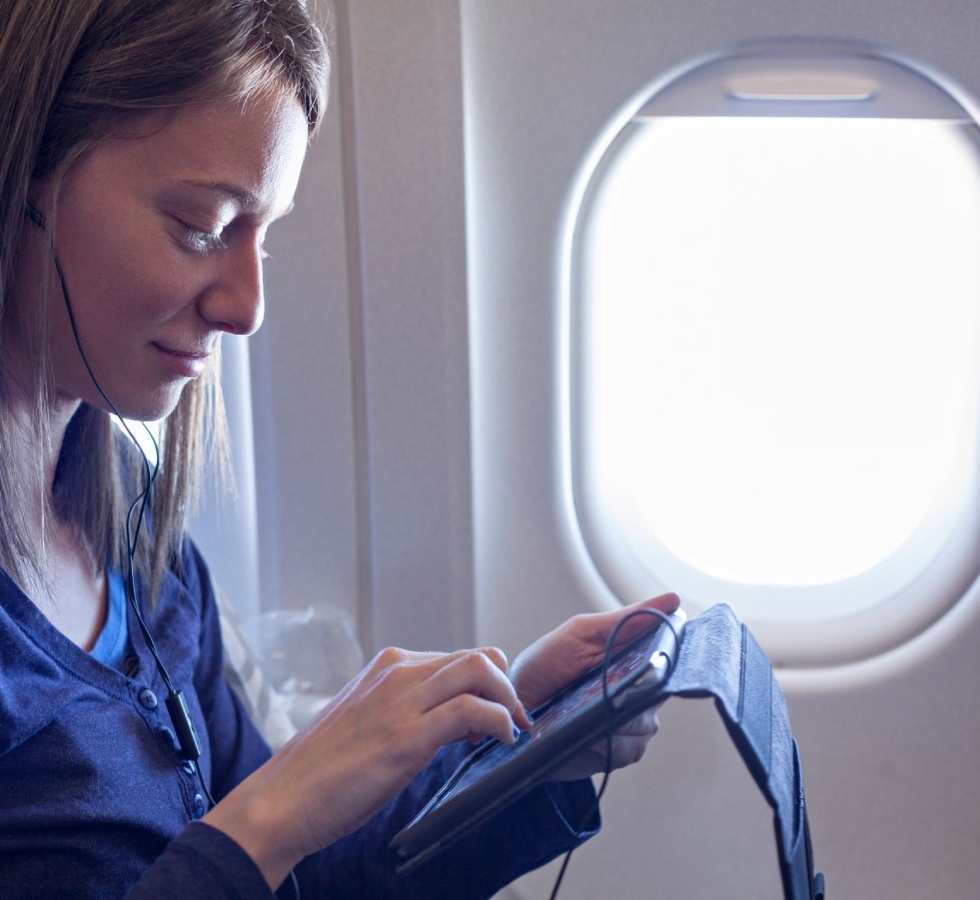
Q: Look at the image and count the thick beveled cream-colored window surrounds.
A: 1